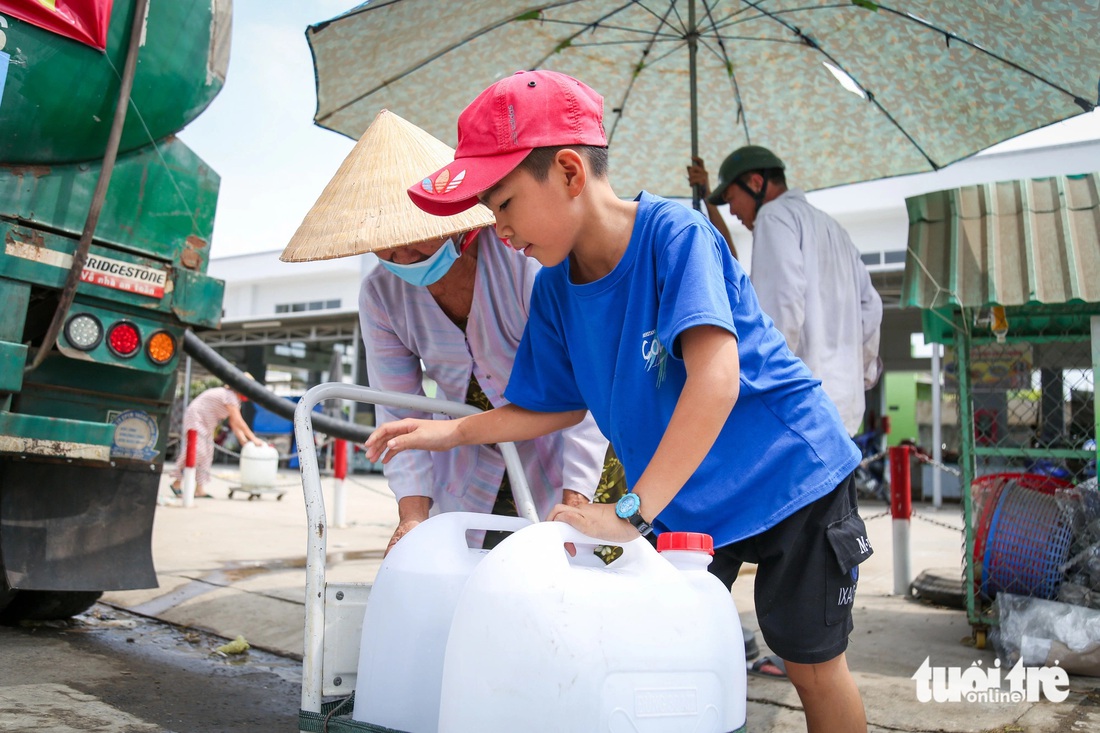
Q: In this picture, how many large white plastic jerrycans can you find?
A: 3